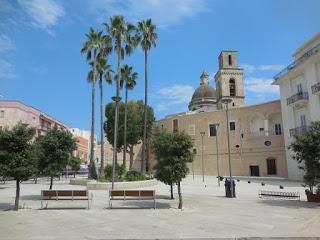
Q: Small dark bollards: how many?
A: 4